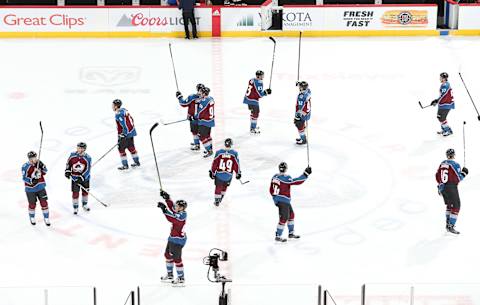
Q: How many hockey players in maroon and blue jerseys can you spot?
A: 12